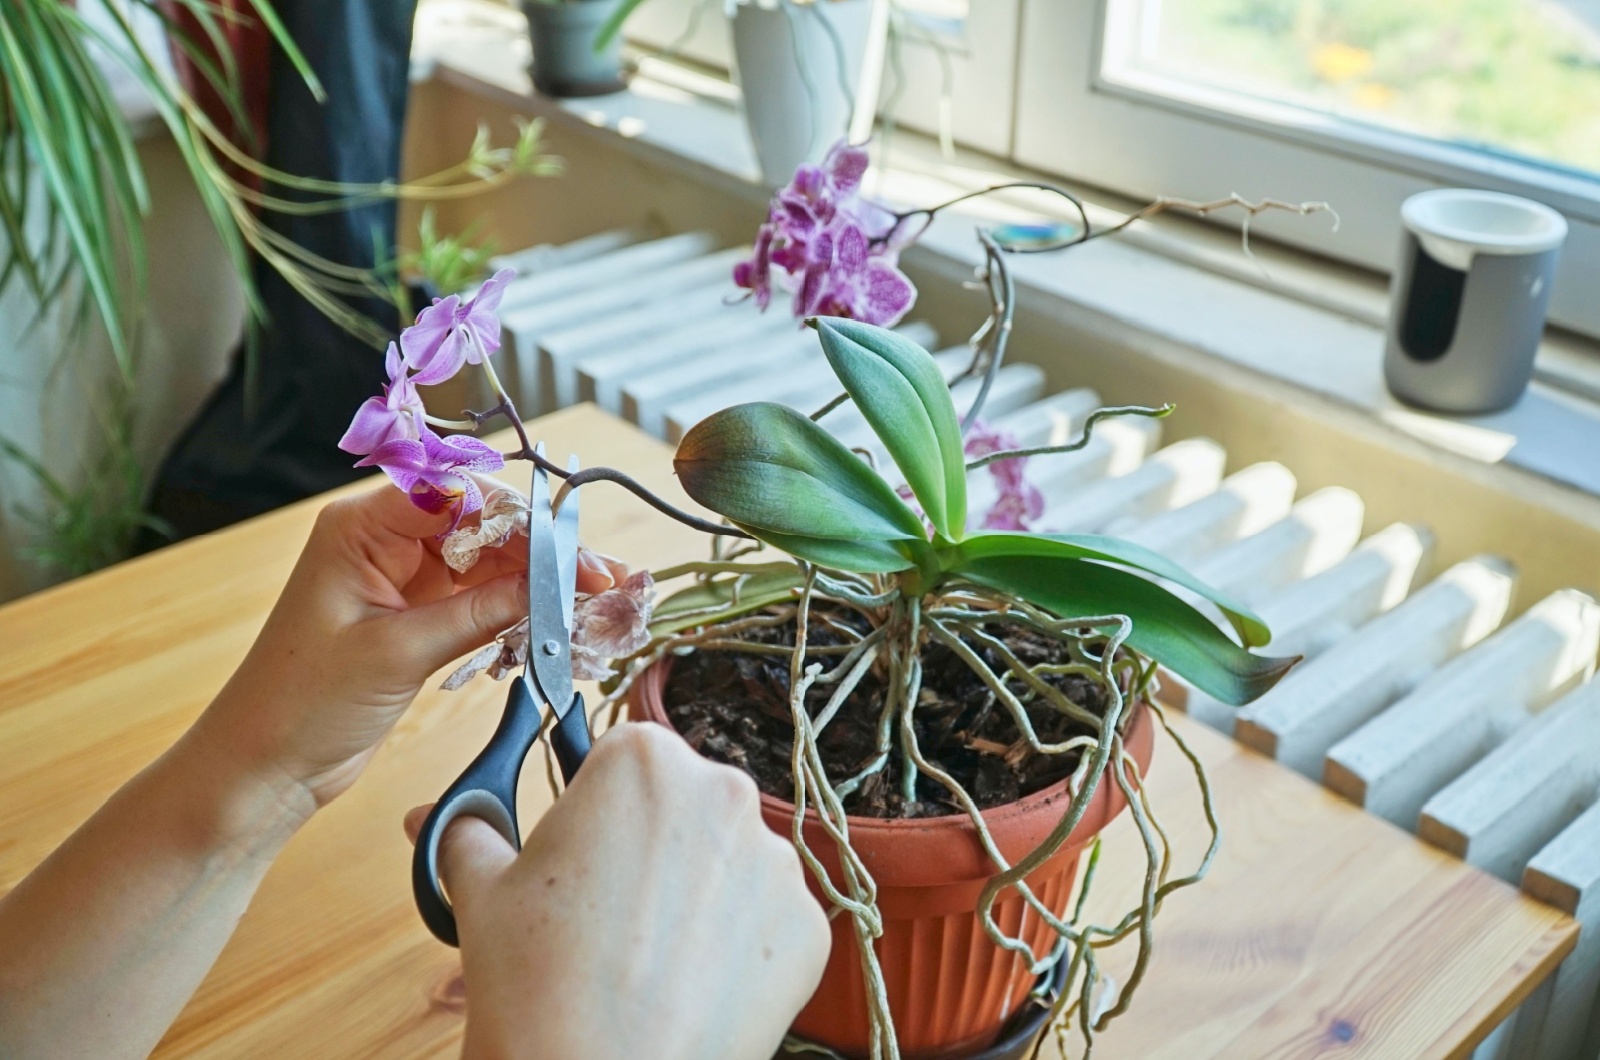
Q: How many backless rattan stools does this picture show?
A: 0